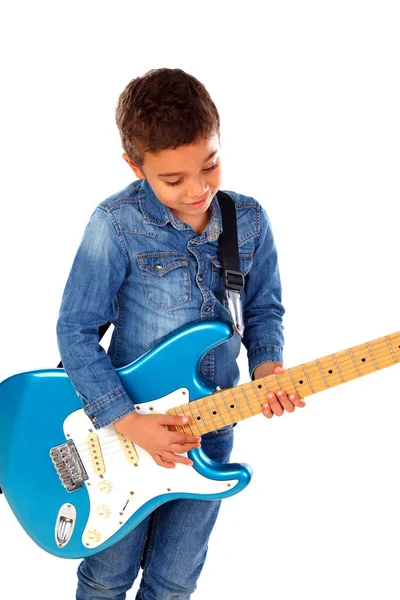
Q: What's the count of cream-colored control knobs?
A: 3